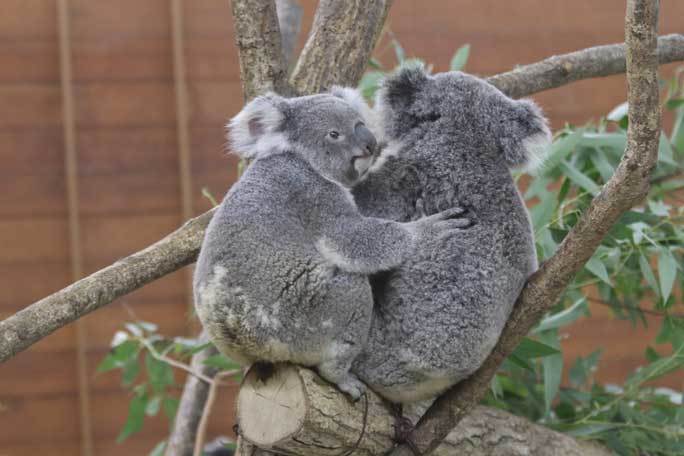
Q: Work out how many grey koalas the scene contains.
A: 2